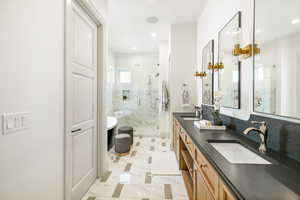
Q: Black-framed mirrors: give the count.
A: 3